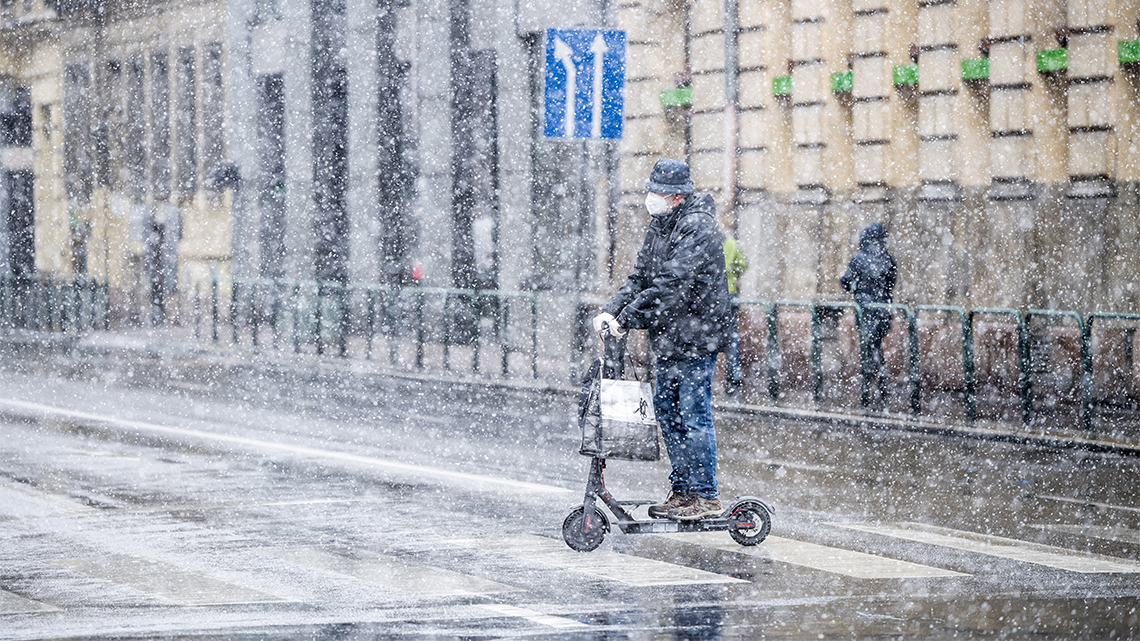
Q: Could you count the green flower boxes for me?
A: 7